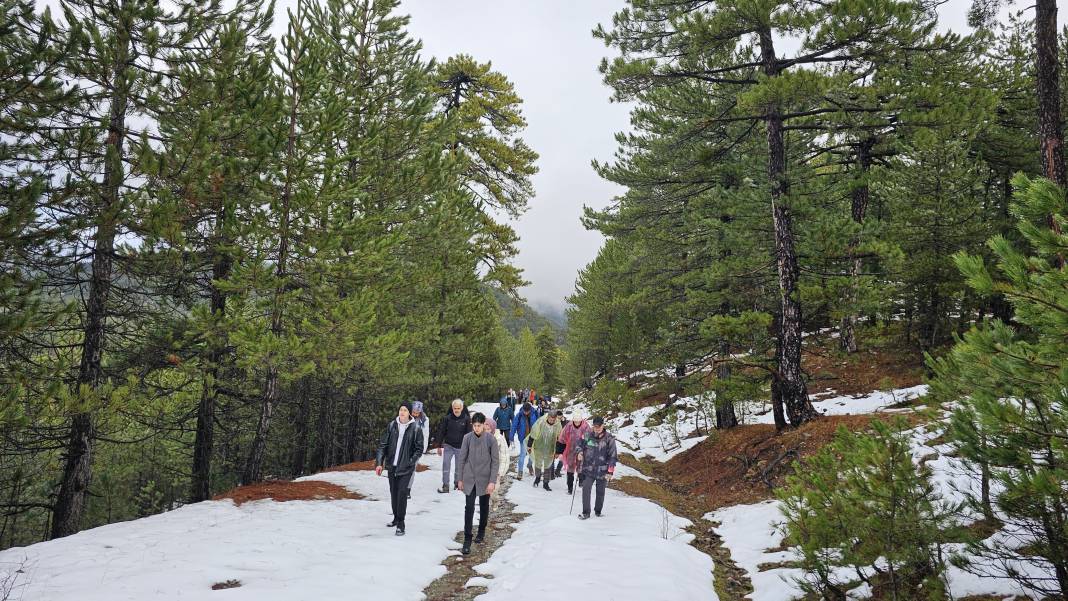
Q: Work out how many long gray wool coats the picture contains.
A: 1